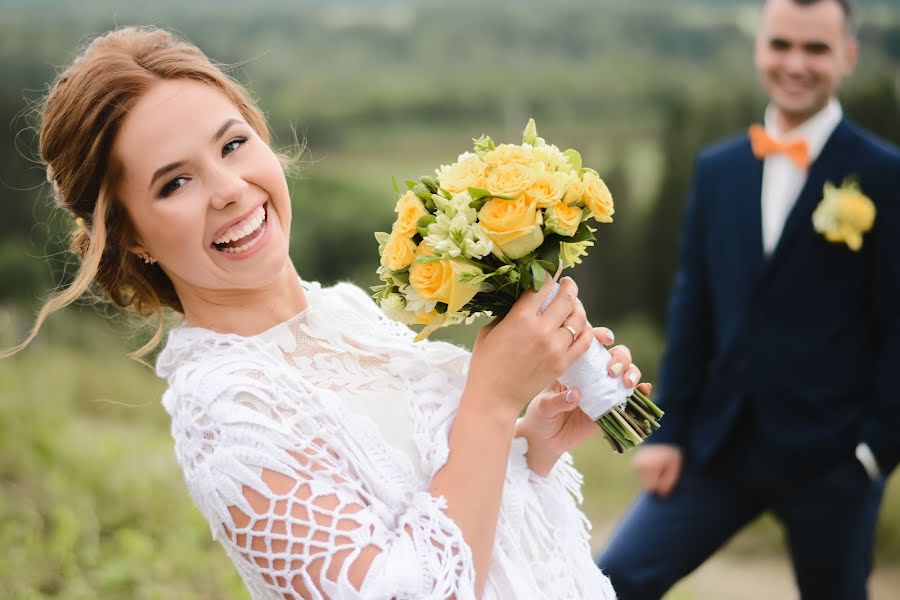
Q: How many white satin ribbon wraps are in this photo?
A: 1